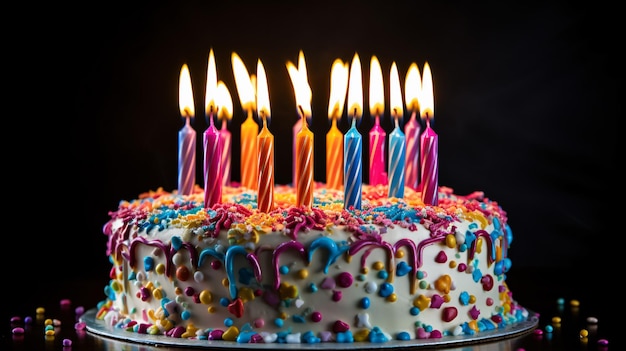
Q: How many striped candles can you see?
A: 12